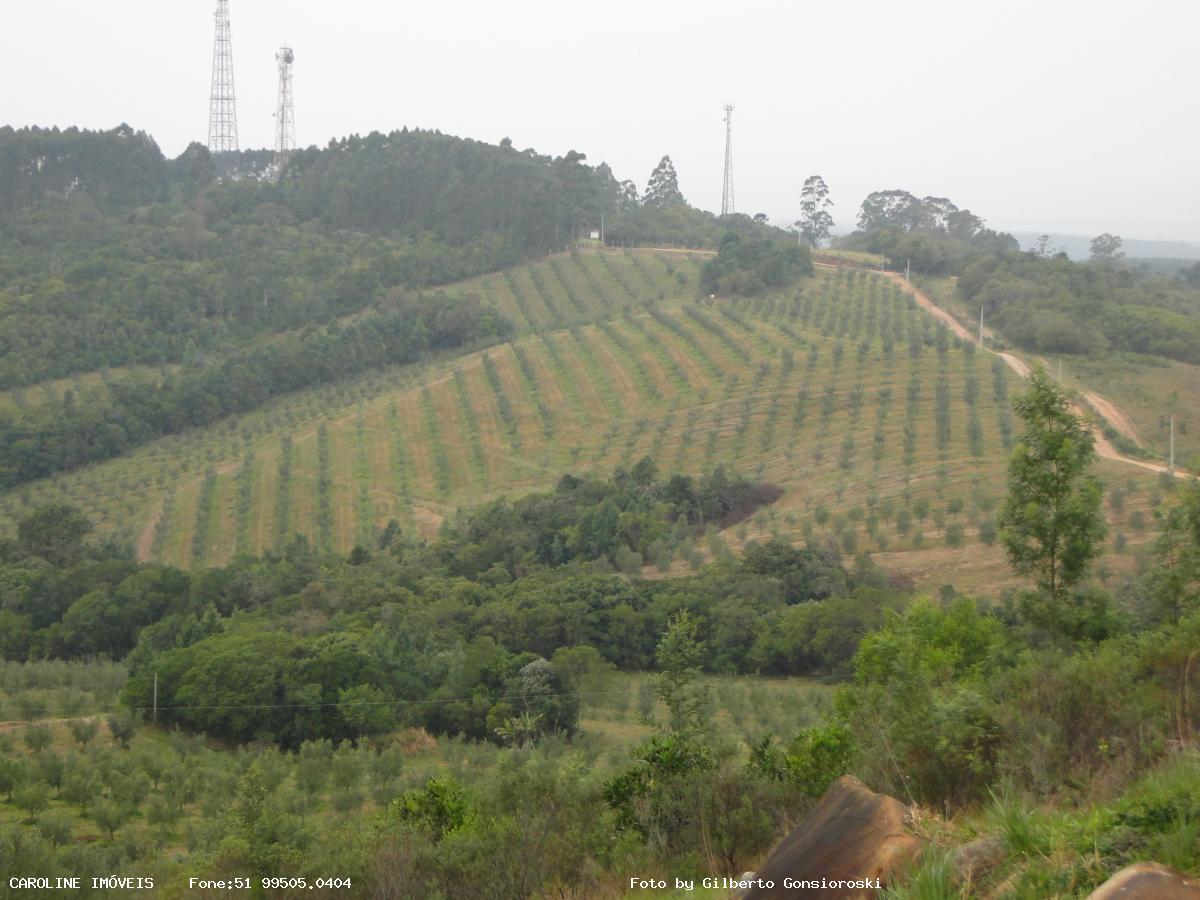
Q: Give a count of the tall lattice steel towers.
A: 3